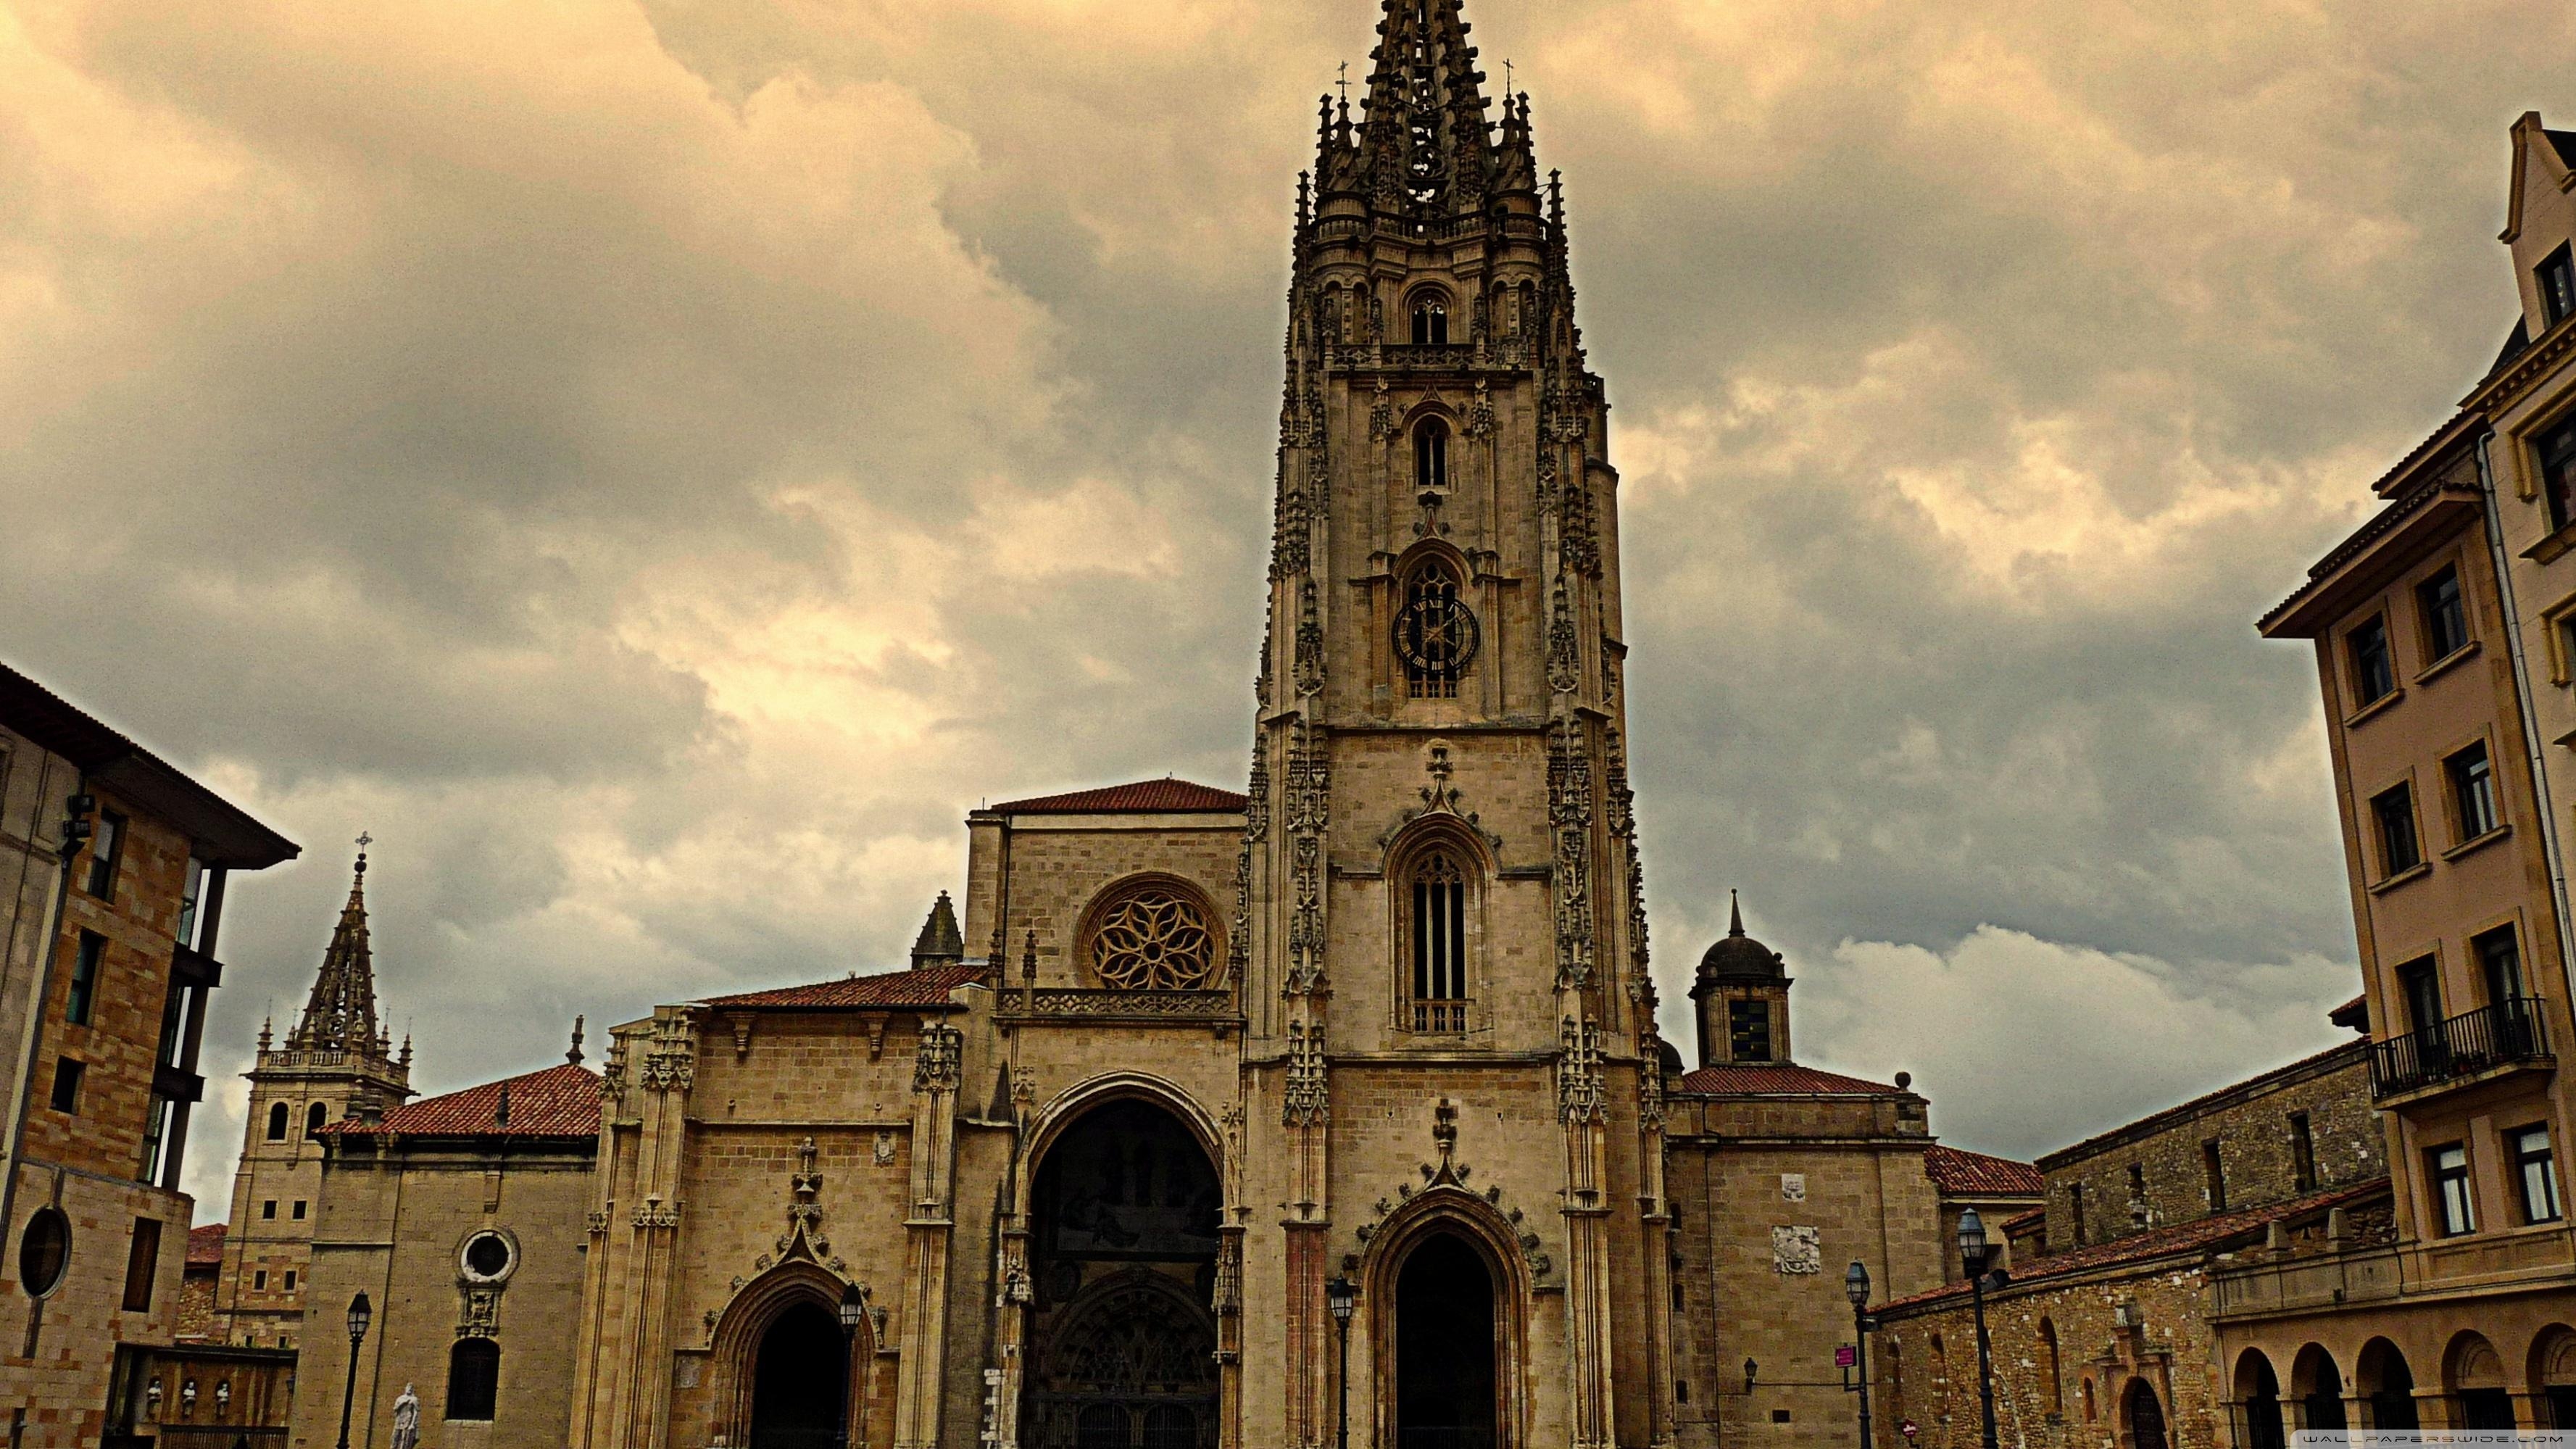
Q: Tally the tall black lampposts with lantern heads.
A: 5